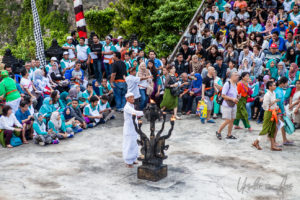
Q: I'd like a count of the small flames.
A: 5